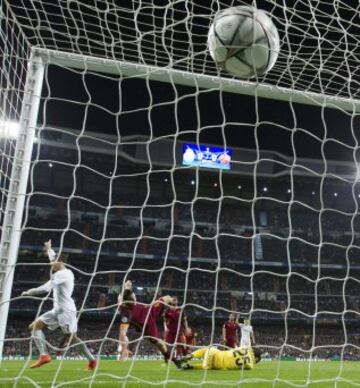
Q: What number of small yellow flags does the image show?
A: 0